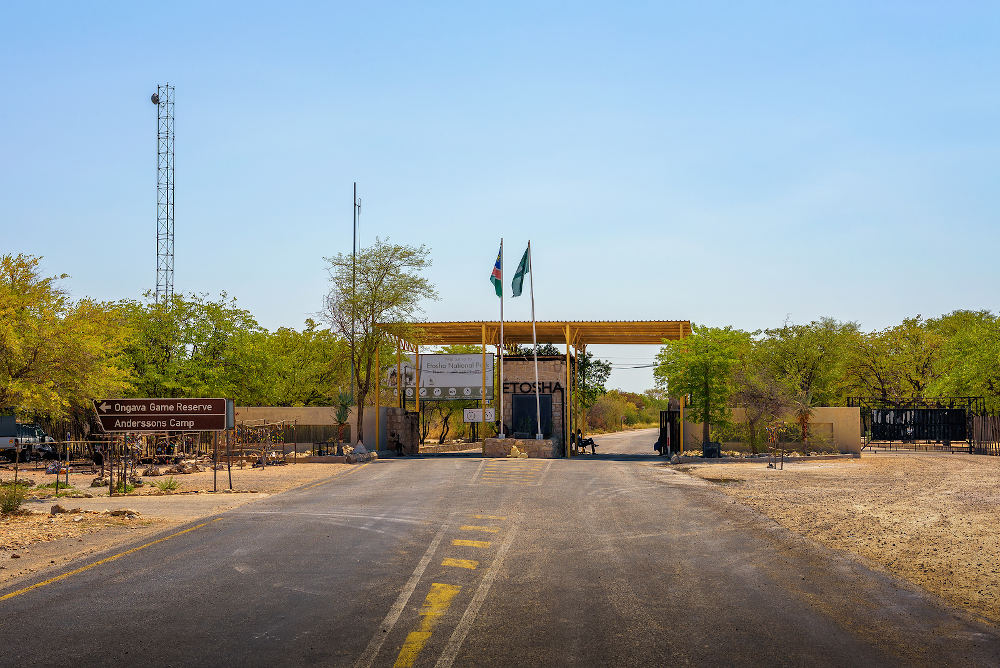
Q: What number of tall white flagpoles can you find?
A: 2